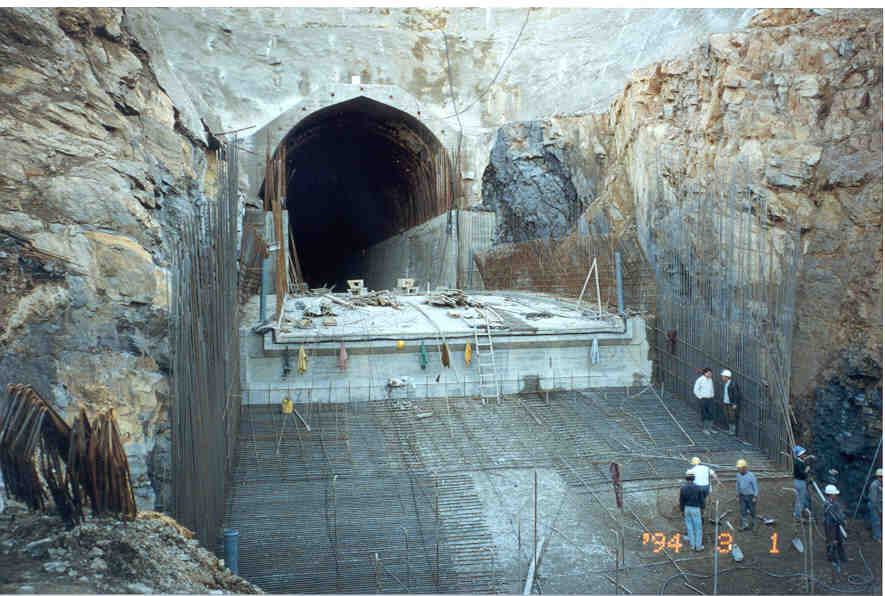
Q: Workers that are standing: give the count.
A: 8